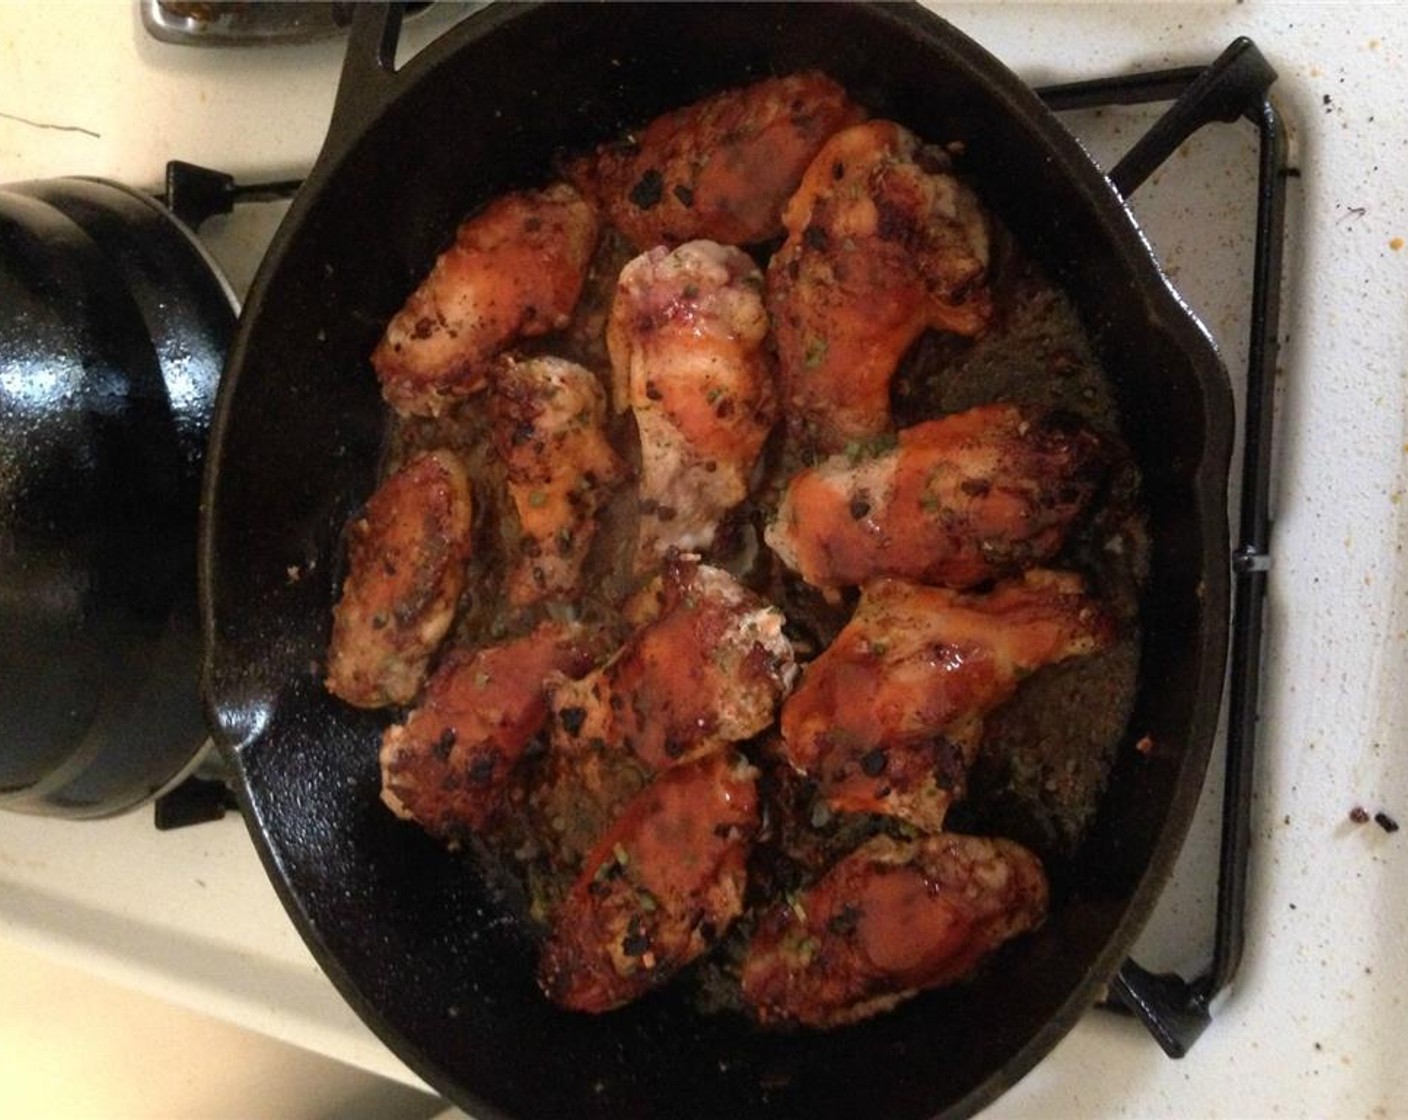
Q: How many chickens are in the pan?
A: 12